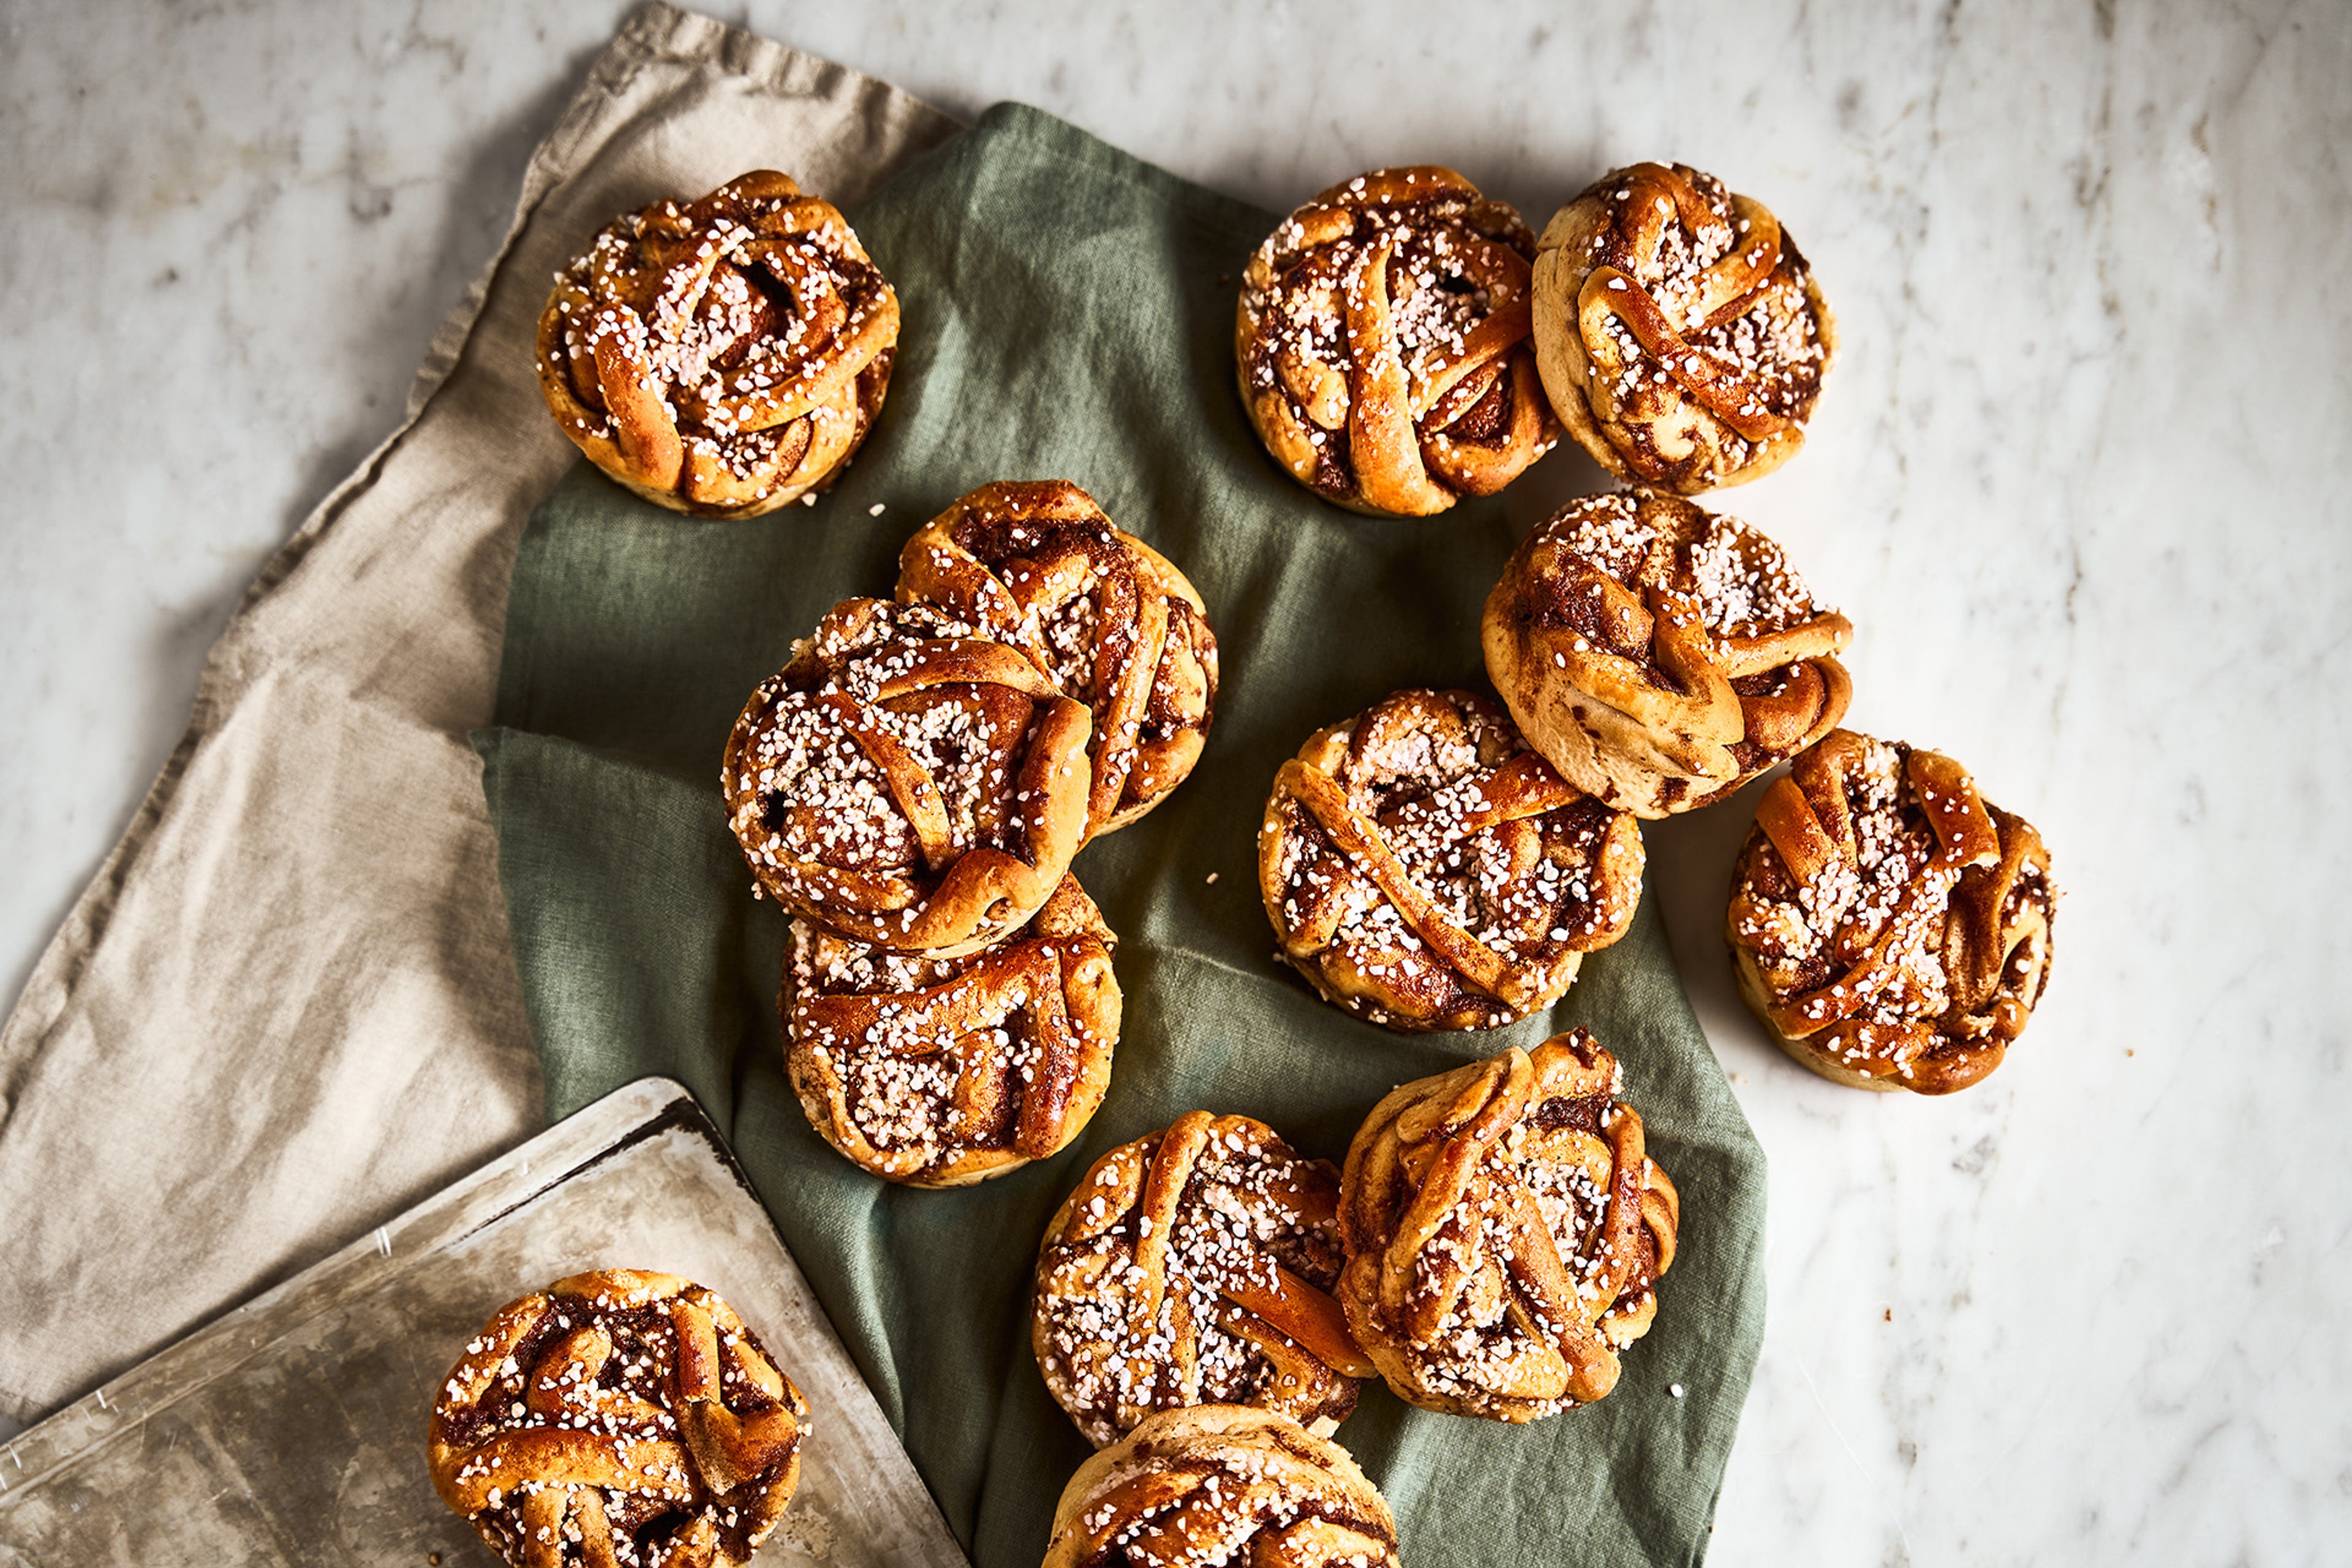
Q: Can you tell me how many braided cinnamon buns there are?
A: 13